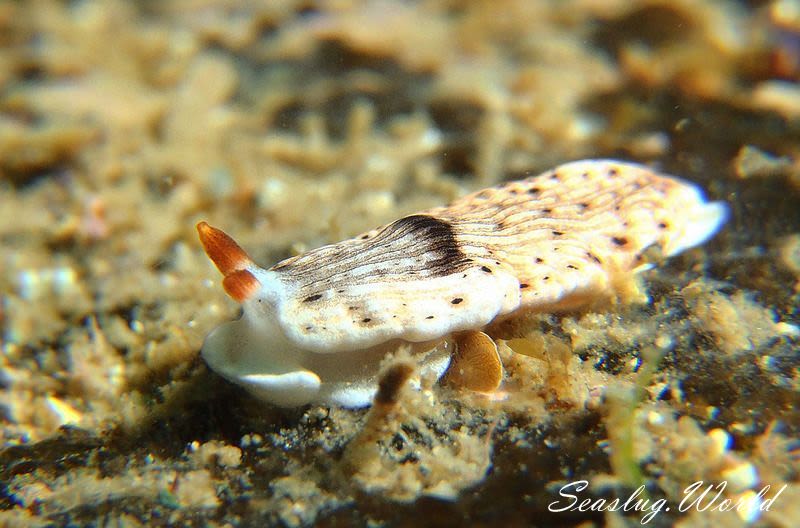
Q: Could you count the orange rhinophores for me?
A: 2